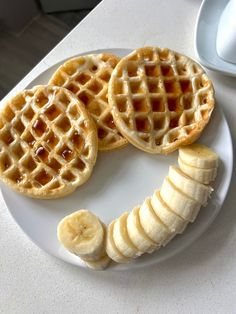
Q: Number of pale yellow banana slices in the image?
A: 11